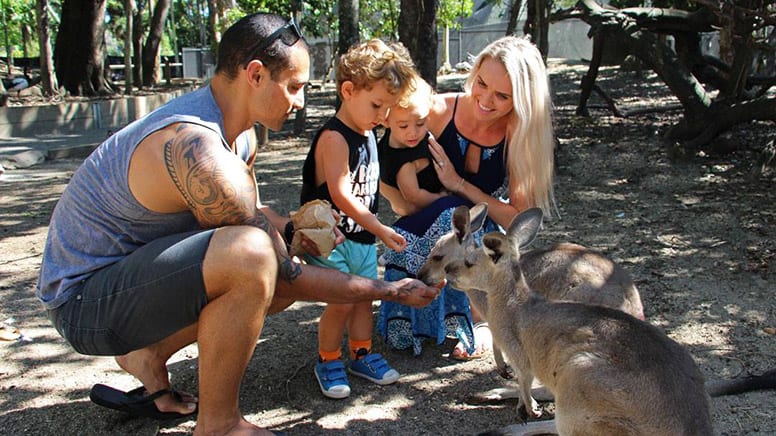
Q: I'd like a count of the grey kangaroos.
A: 2